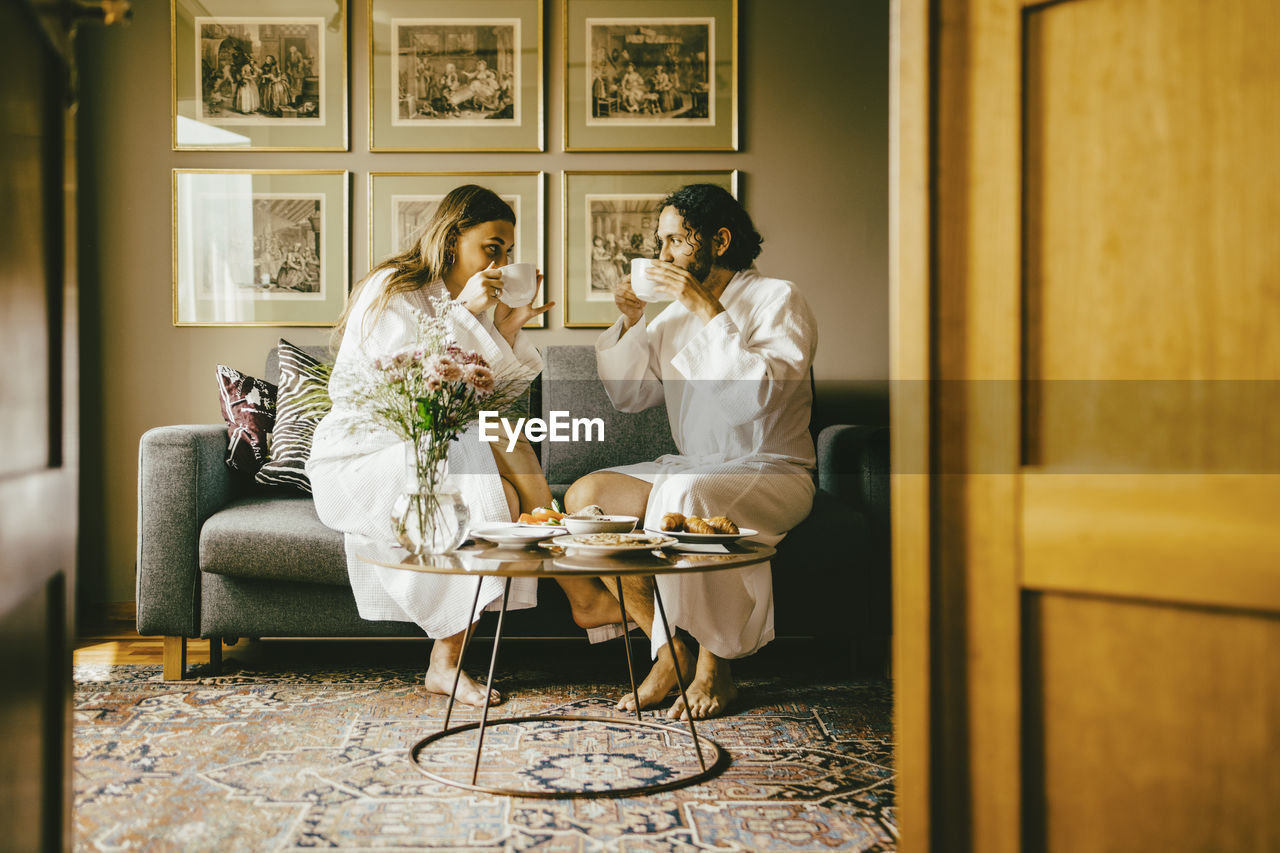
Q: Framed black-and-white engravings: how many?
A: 6